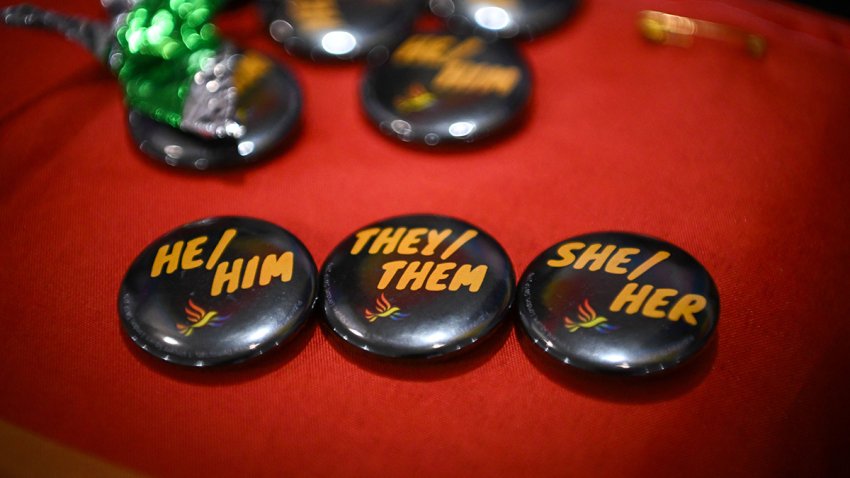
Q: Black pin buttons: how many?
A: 7